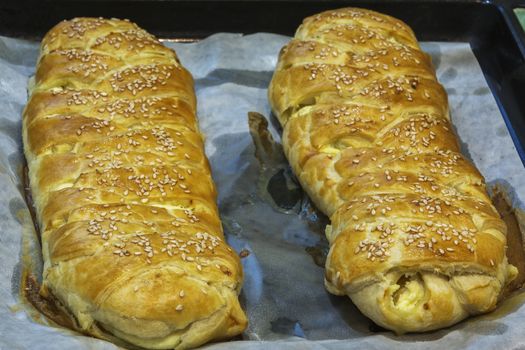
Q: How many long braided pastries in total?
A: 2